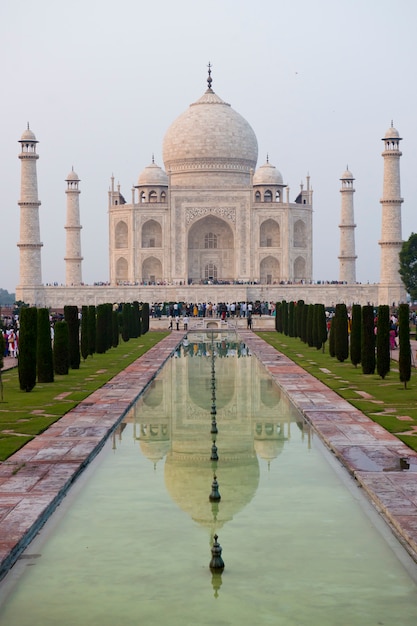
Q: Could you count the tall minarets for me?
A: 4